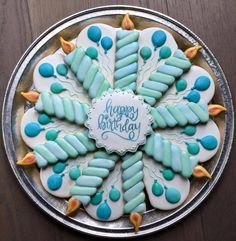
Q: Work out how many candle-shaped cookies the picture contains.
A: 9